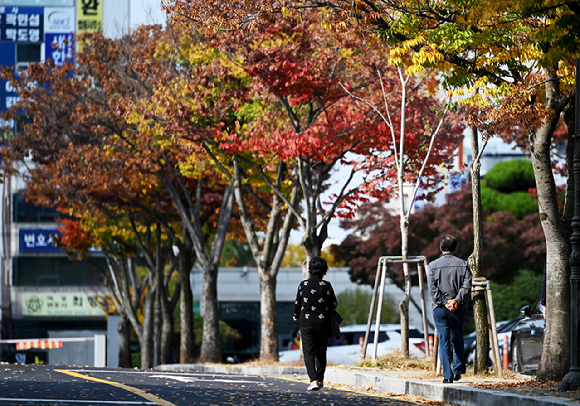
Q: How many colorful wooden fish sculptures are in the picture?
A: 0